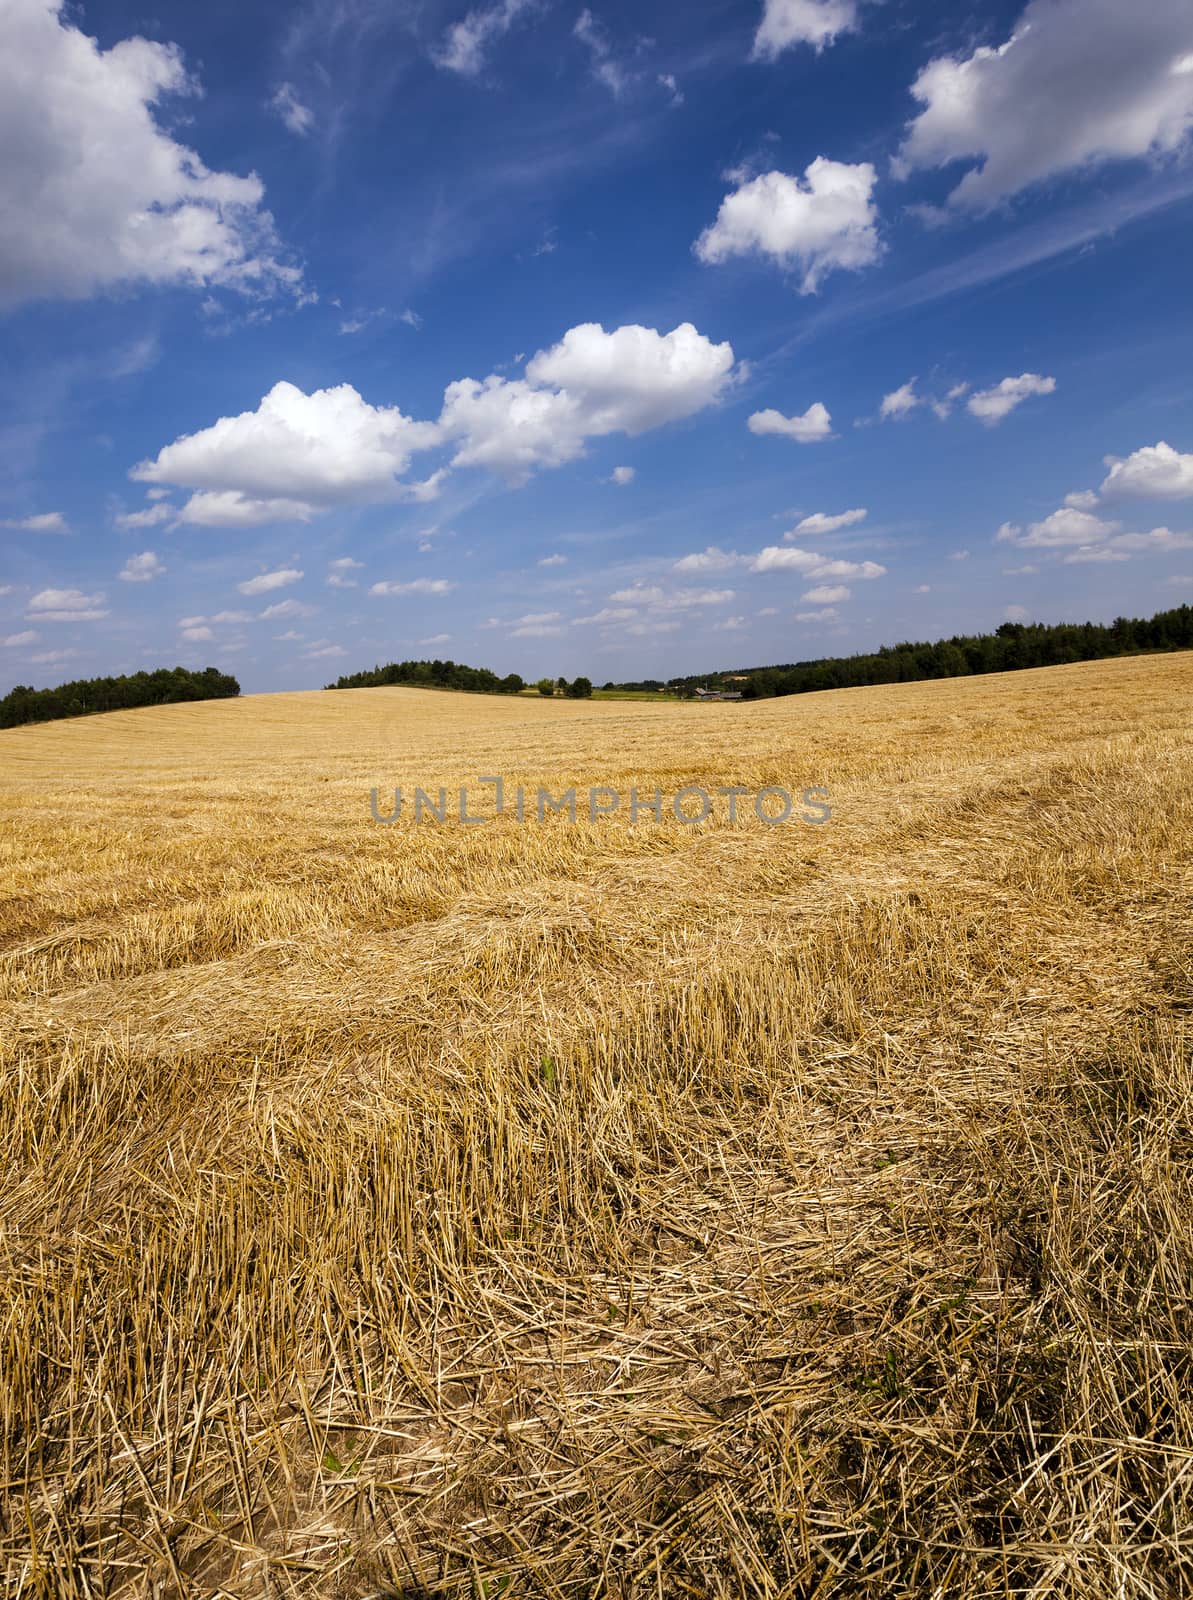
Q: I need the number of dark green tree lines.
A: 3